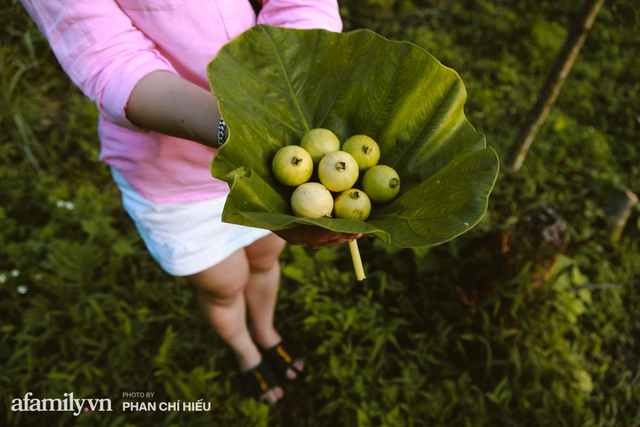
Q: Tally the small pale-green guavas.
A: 7